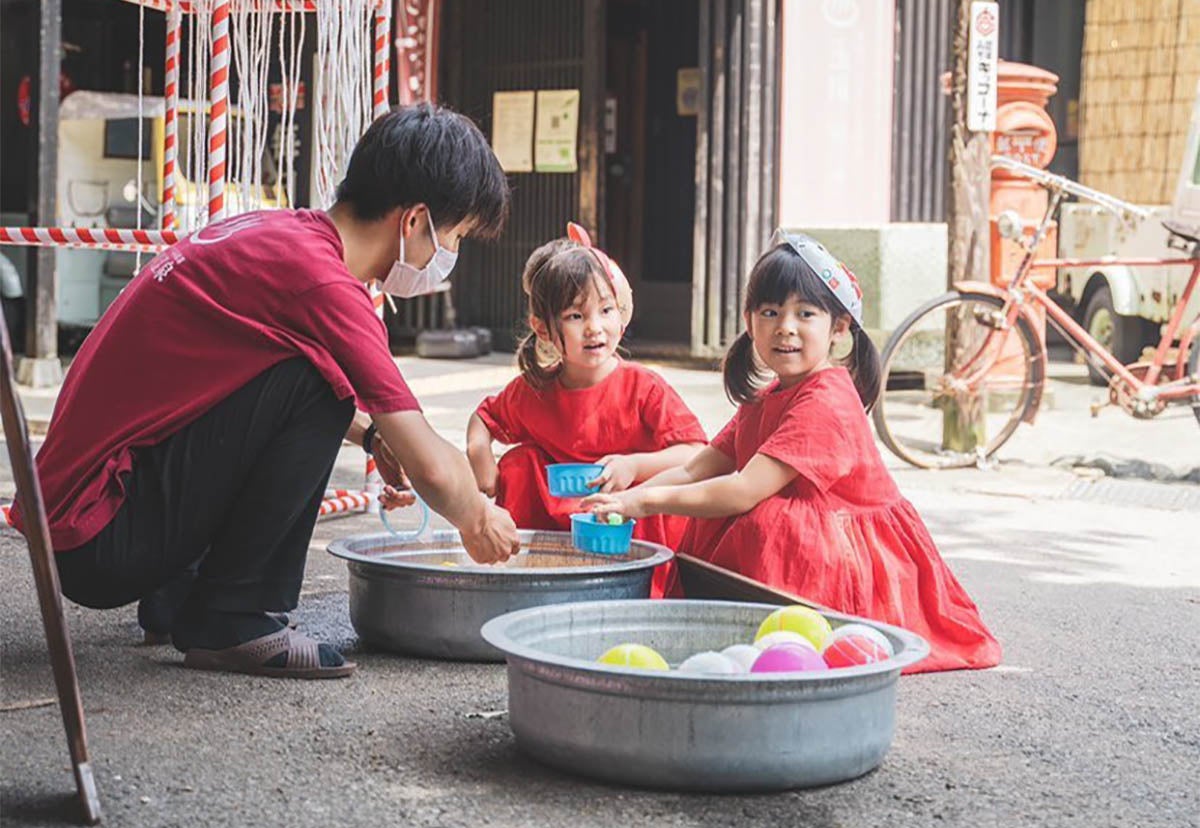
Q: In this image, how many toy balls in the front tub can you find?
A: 8